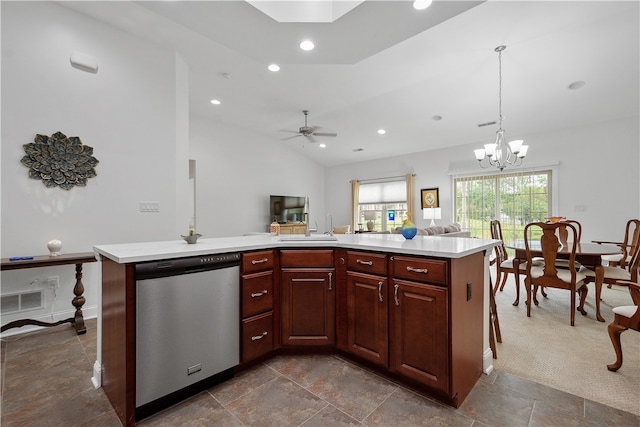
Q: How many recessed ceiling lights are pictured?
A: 6